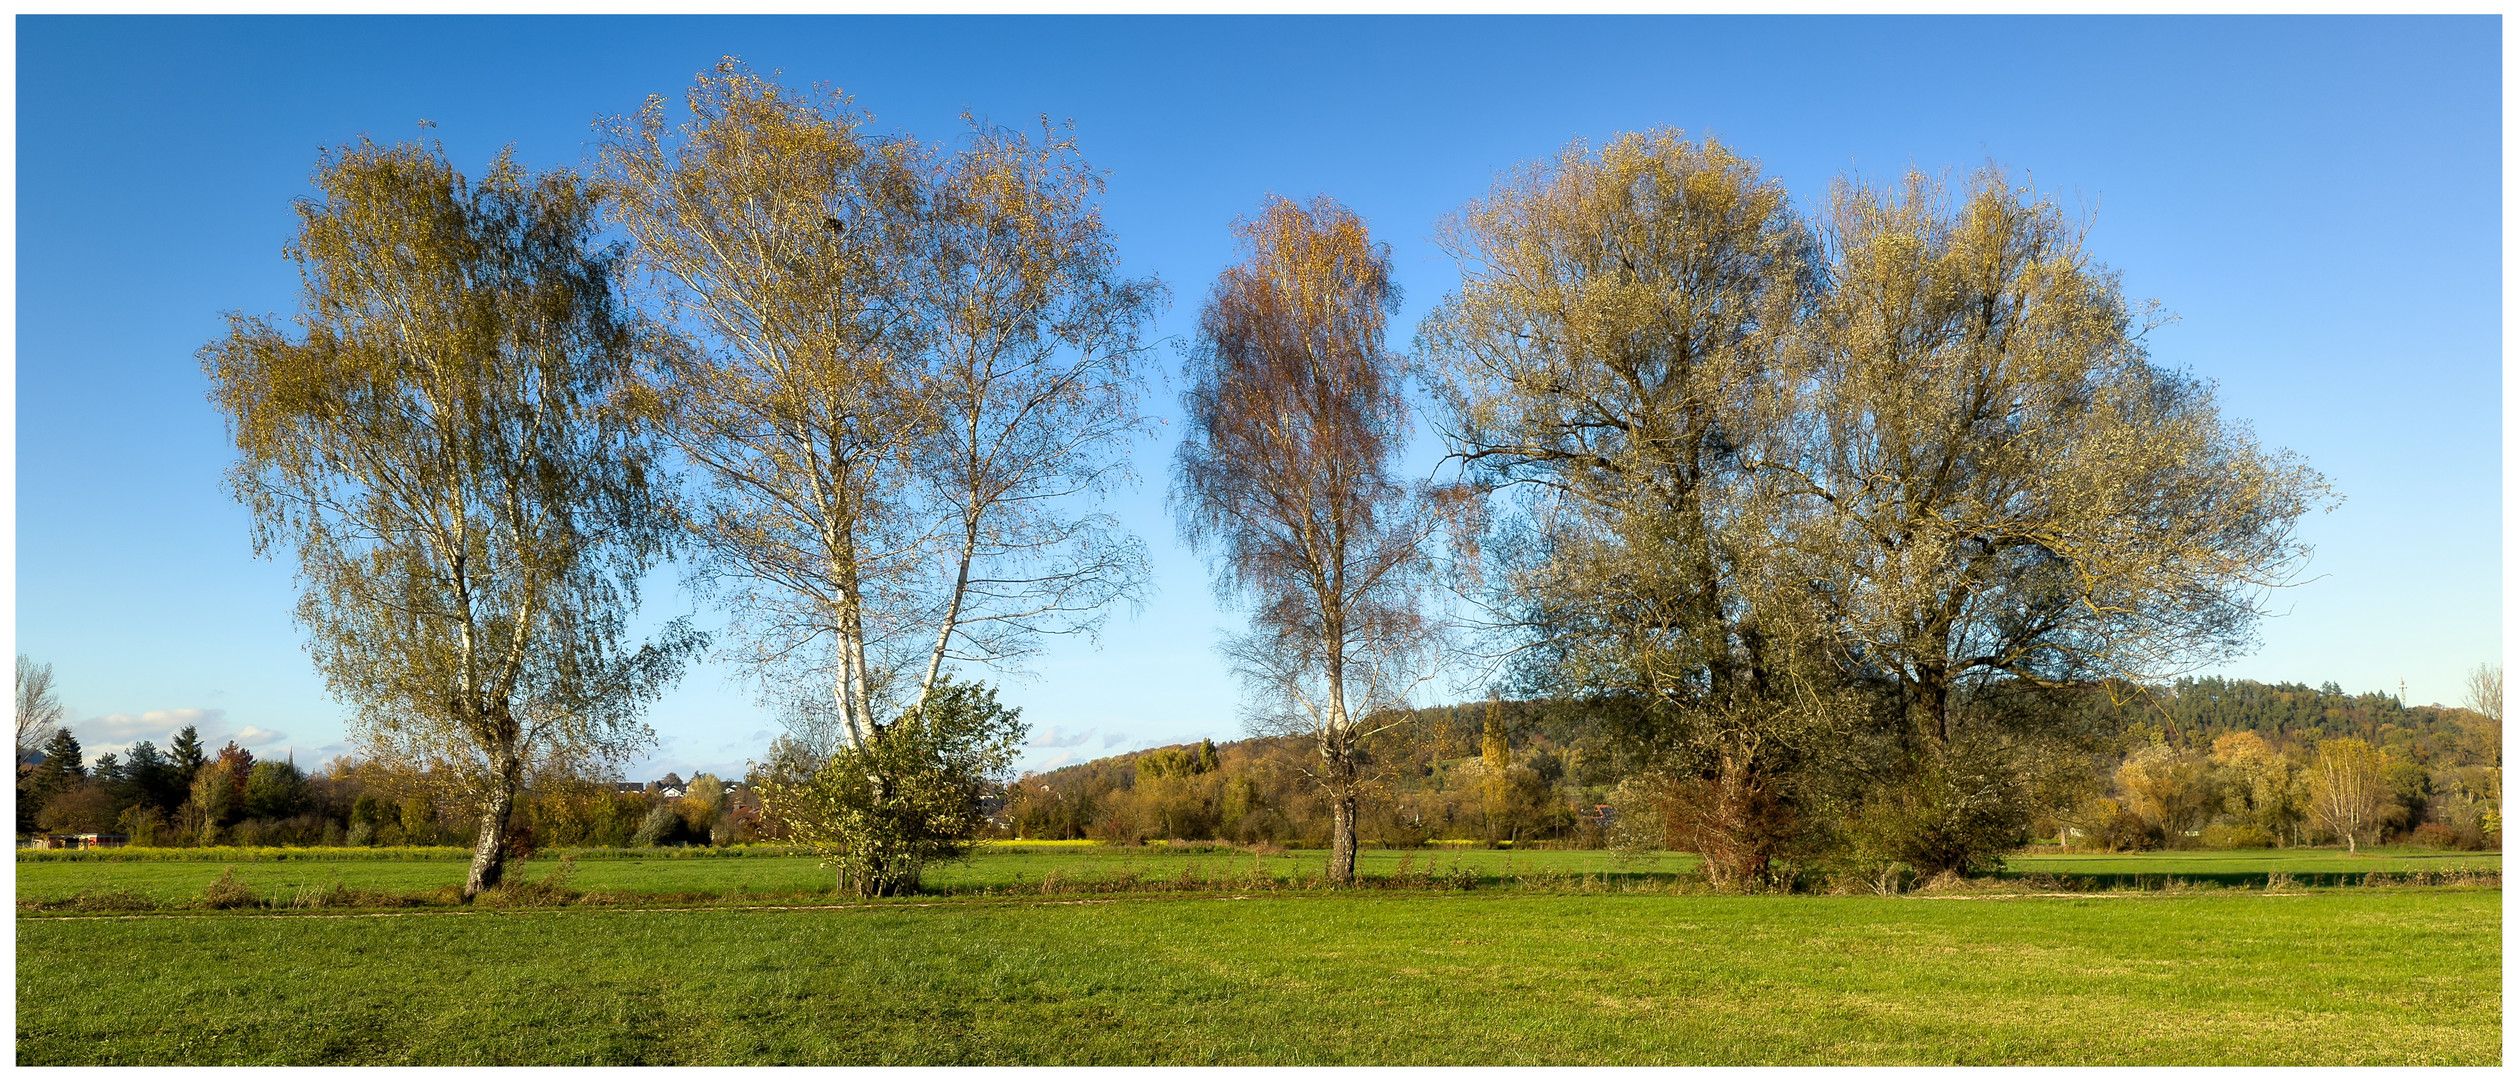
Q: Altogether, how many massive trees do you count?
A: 5